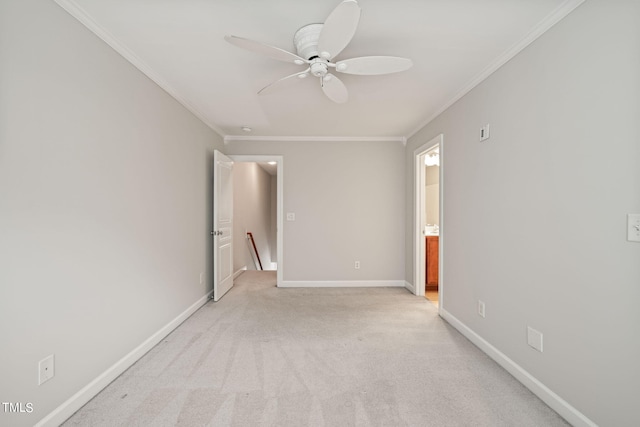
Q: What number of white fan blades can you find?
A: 5